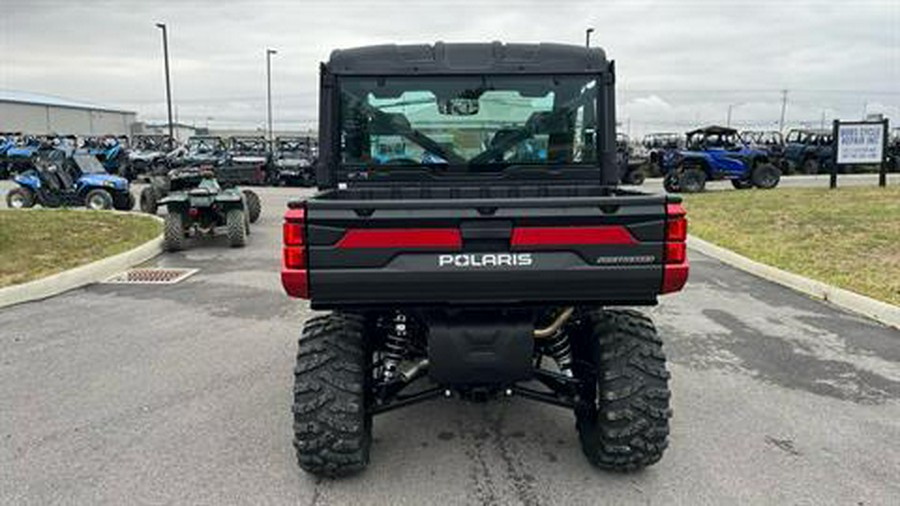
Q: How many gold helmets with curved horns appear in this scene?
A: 0